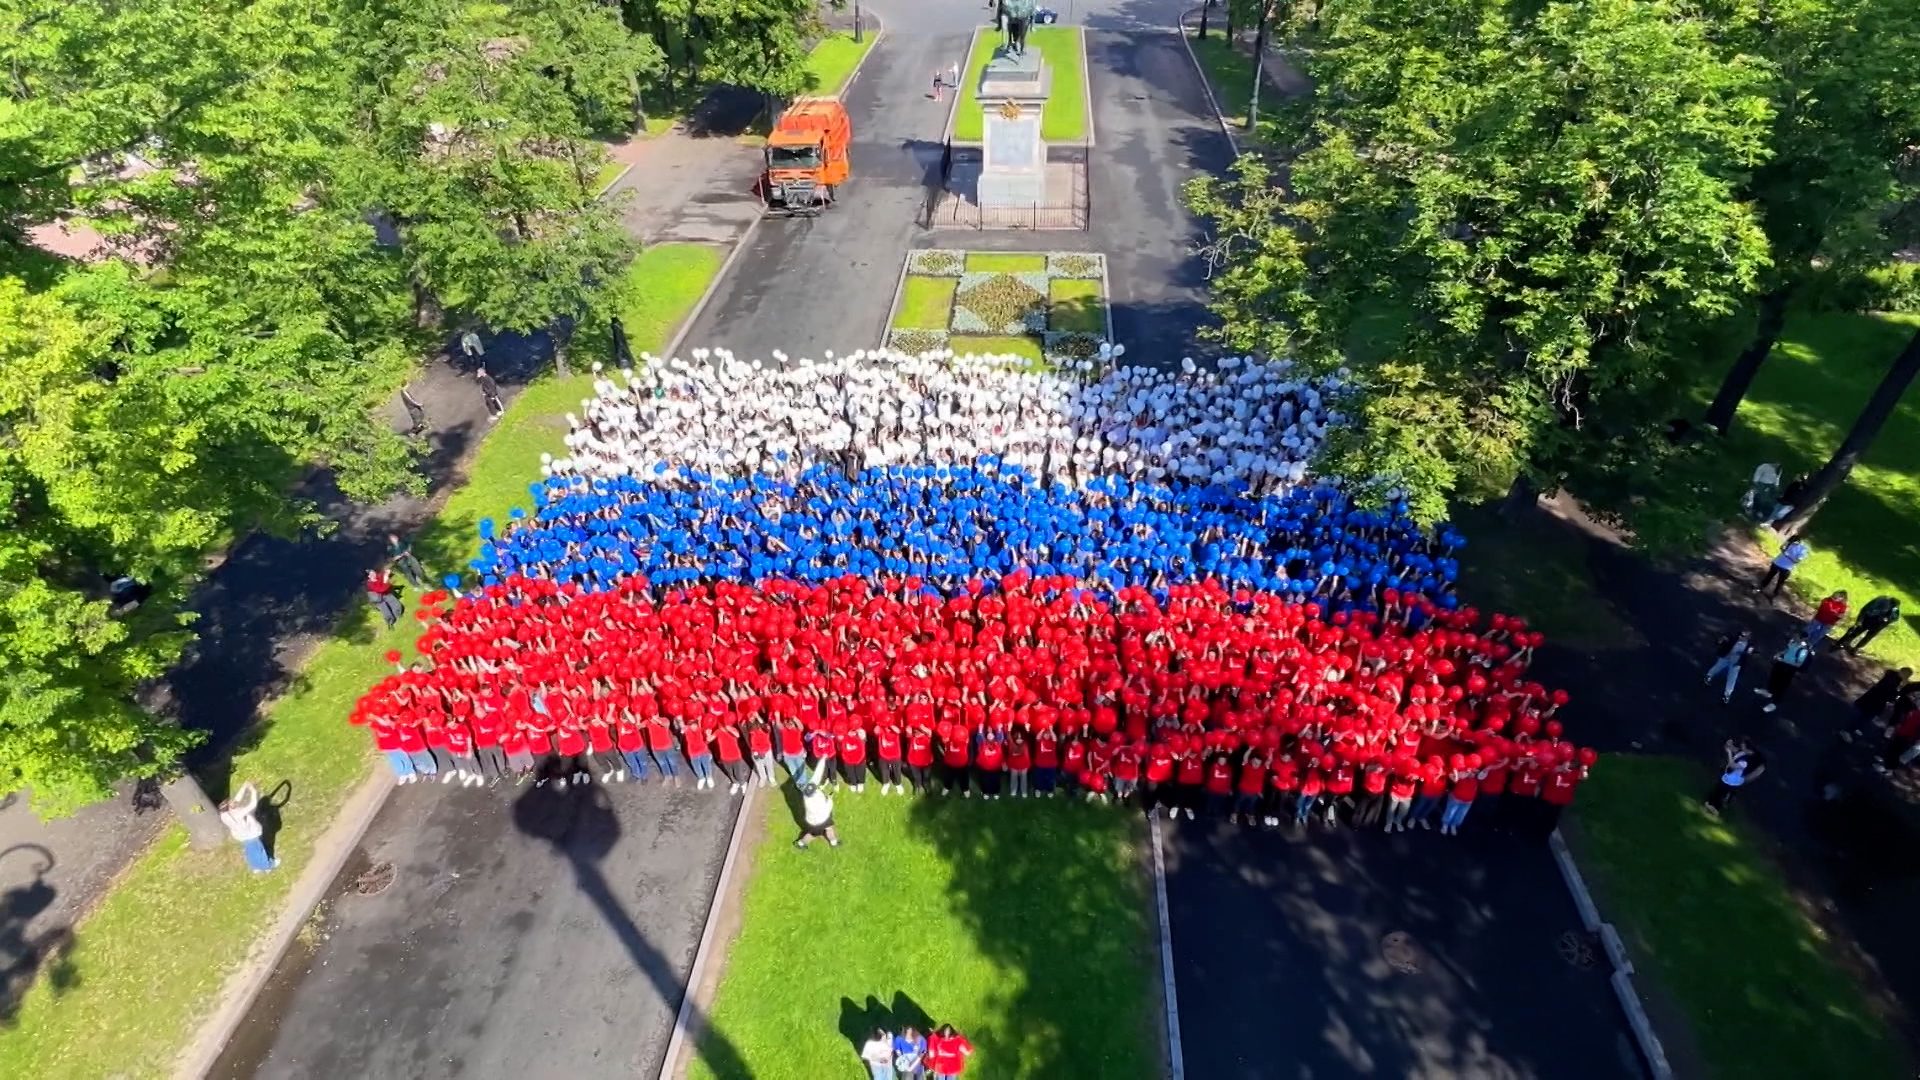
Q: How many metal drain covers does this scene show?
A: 3